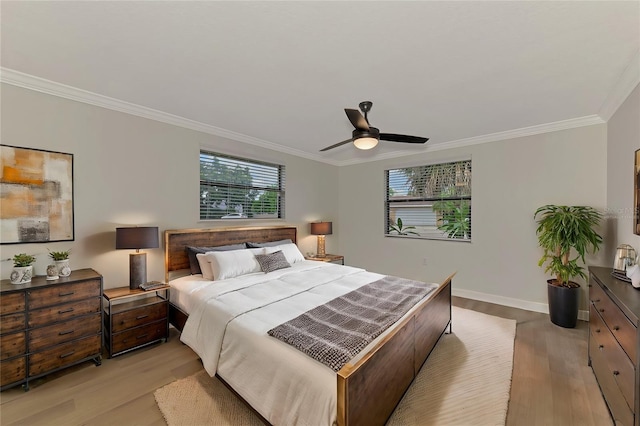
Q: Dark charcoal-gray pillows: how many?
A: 2